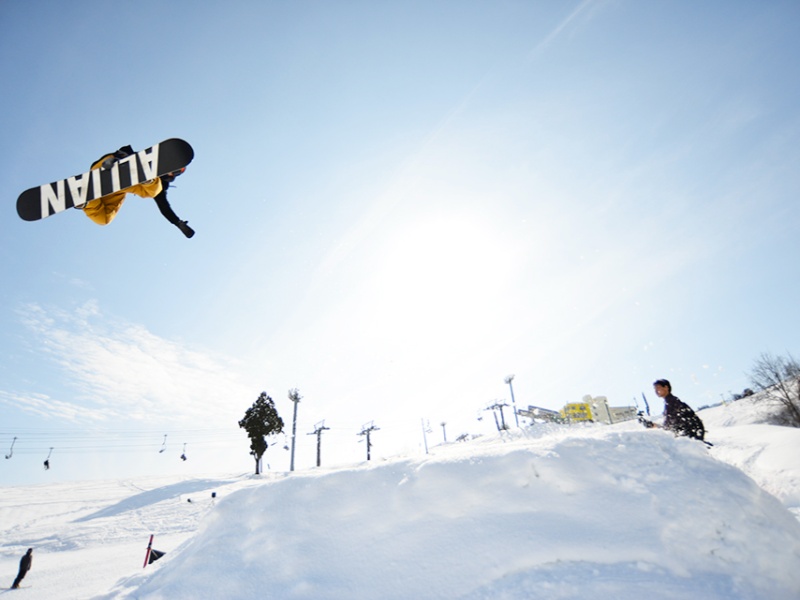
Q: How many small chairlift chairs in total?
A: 4